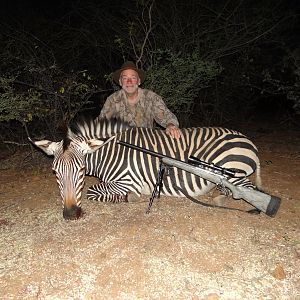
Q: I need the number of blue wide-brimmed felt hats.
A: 0